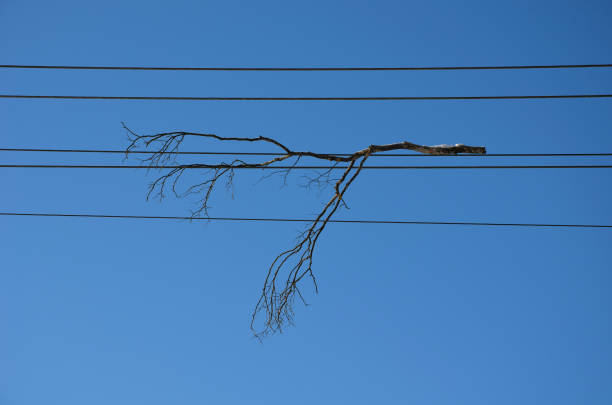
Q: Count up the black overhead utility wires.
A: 5